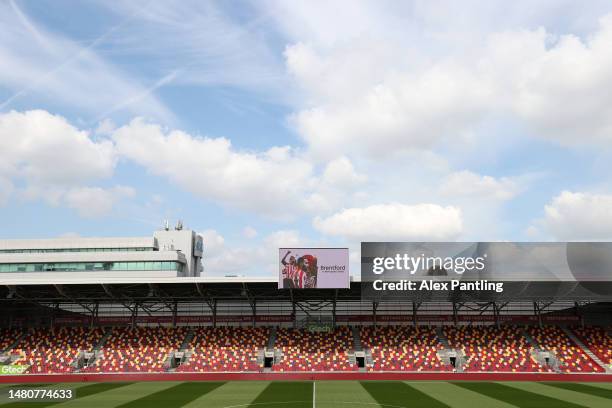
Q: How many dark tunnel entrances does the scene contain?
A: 6